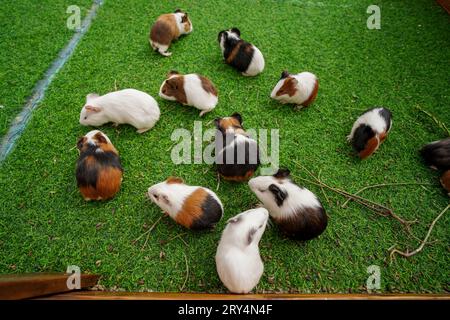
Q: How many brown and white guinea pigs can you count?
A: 3